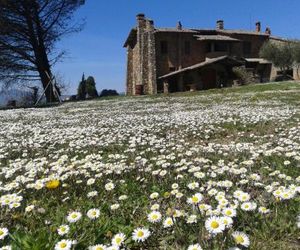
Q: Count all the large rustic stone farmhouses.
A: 1